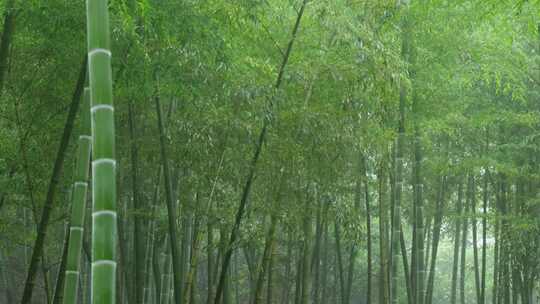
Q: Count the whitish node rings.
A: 10